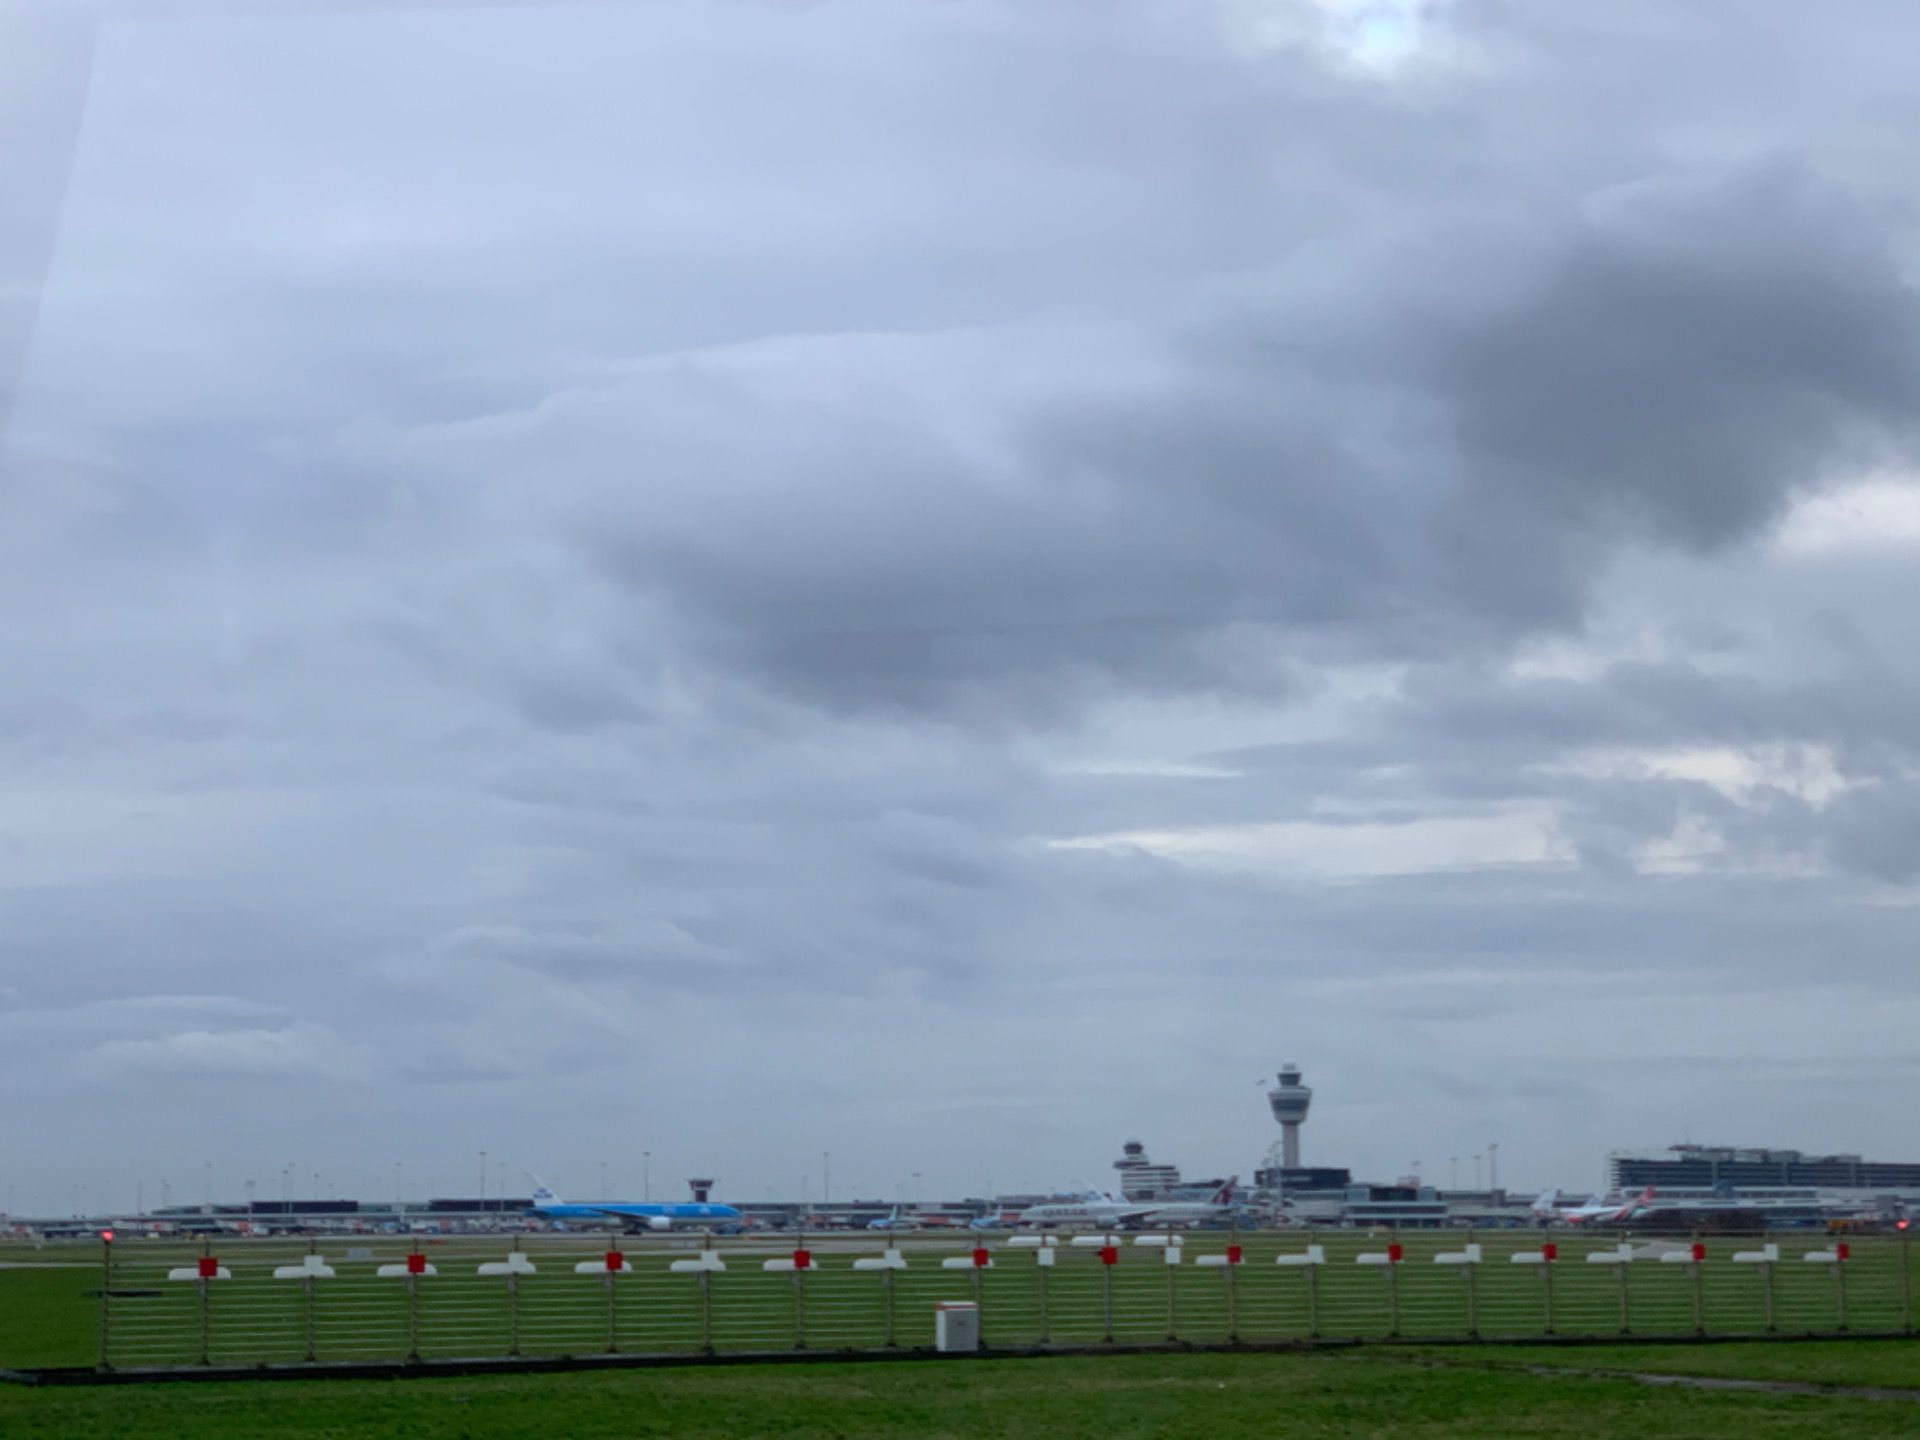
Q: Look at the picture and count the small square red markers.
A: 11